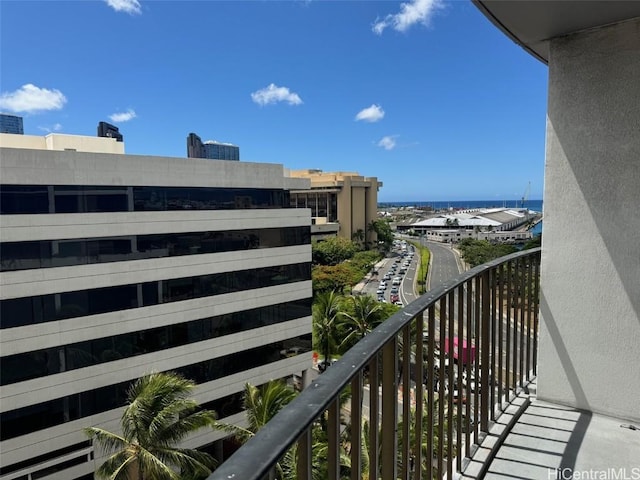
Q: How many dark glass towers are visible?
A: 3